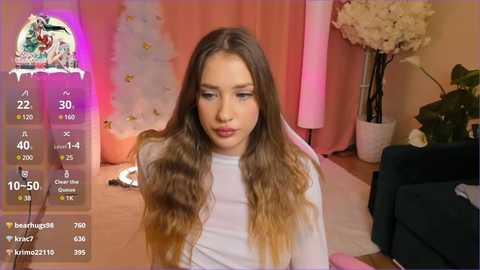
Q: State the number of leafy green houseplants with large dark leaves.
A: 1